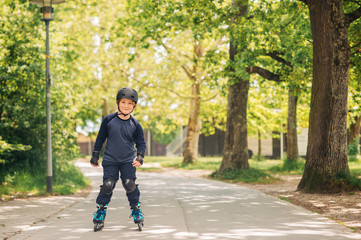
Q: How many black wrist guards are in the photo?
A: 2